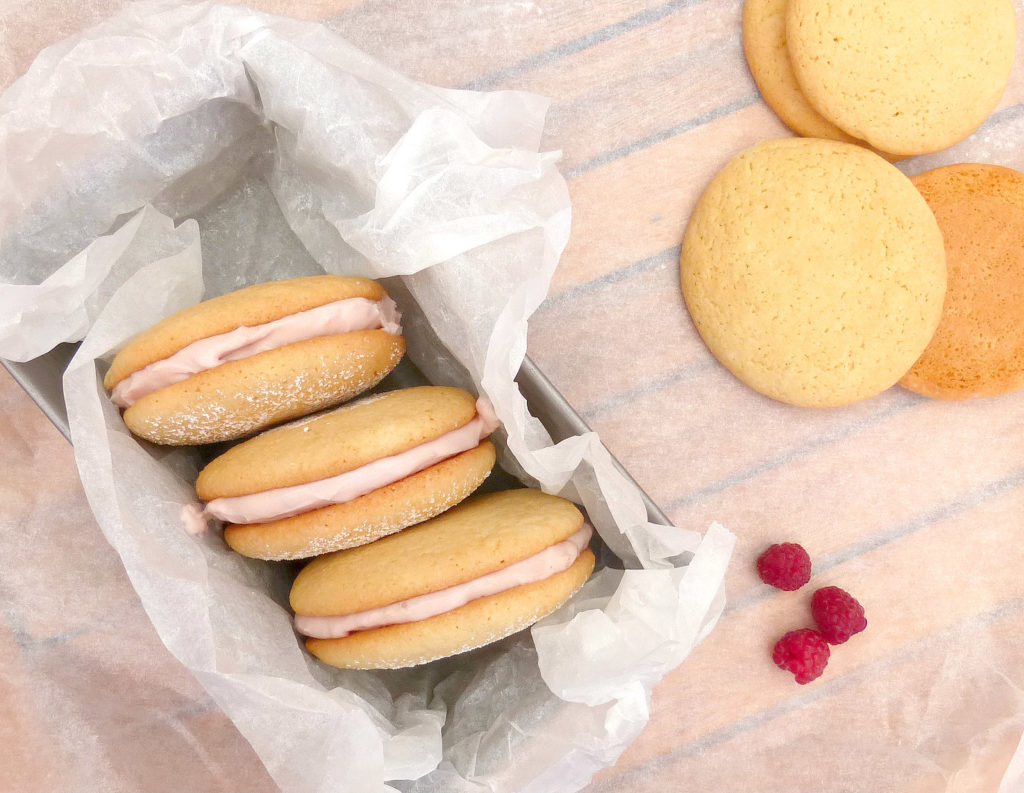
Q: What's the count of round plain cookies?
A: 4